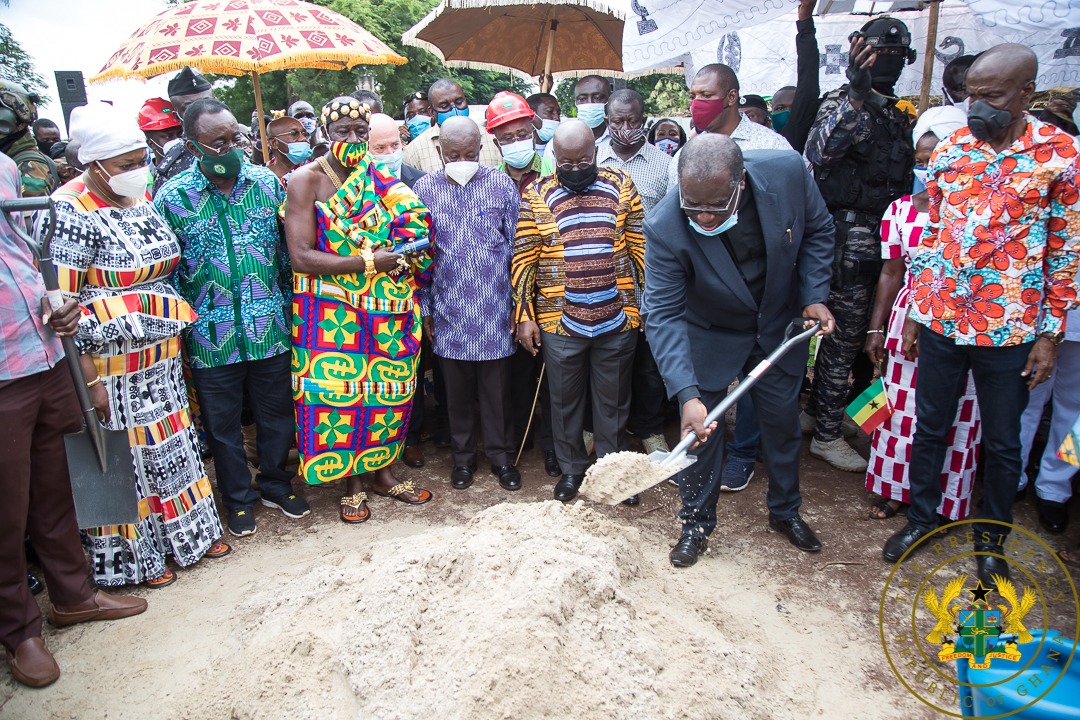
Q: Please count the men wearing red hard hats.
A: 2